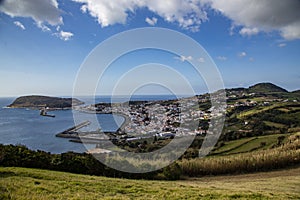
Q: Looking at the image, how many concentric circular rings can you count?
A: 2